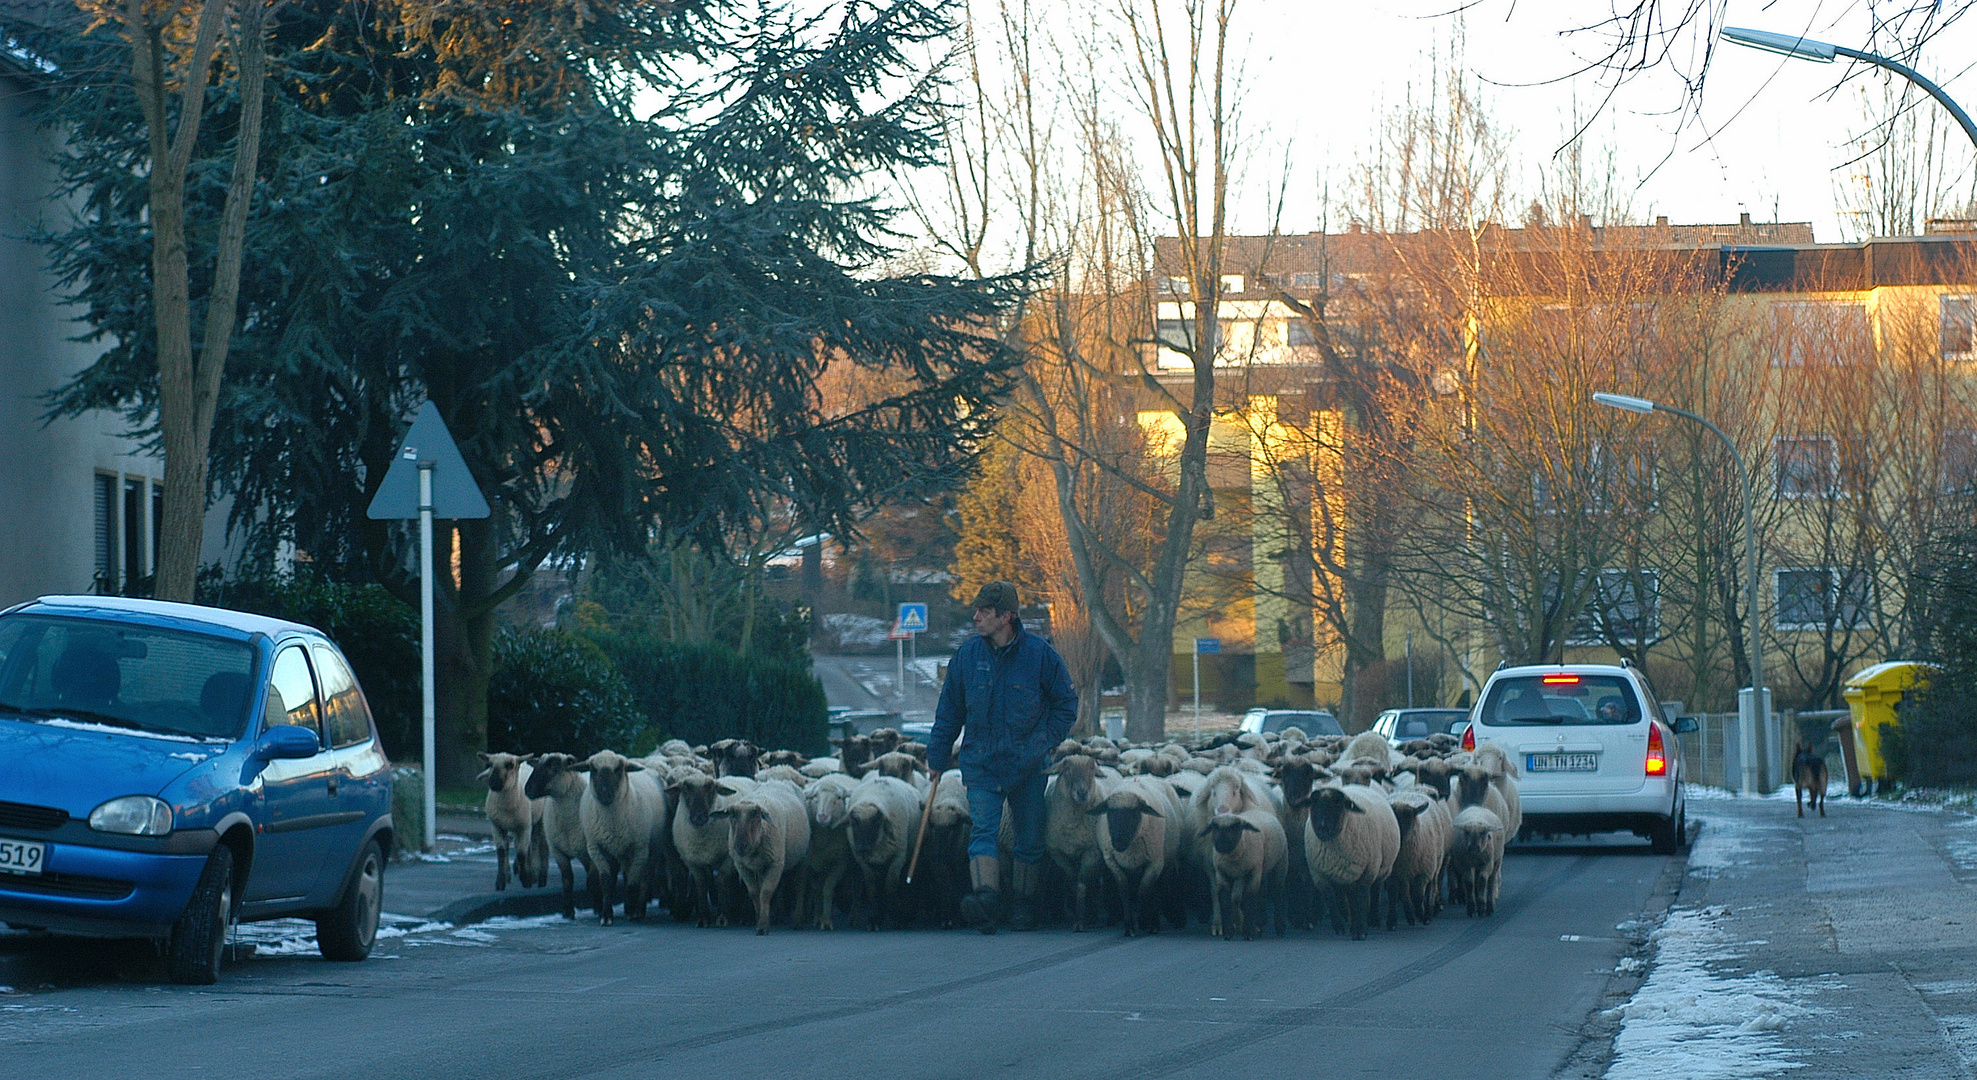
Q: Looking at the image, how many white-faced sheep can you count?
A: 3